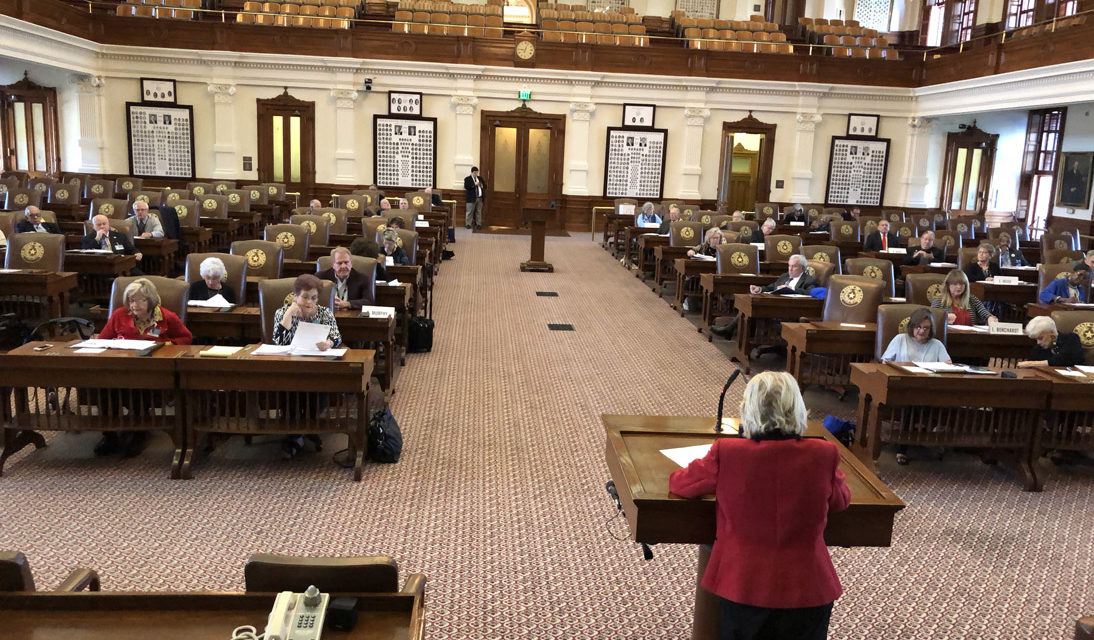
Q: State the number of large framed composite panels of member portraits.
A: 4